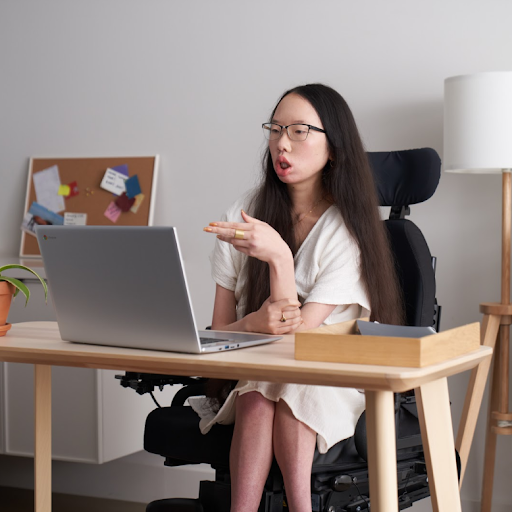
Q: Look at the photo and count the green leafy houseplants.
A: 1